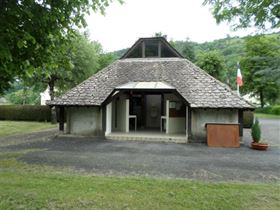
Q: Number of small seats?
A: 2